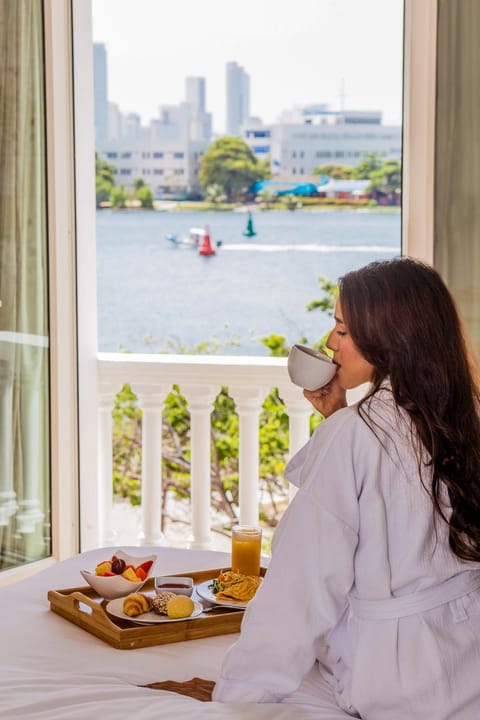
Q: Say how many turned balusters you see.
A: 5